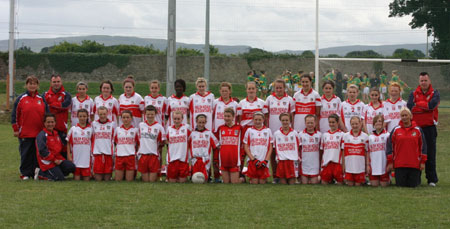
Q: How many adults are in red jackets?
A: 5